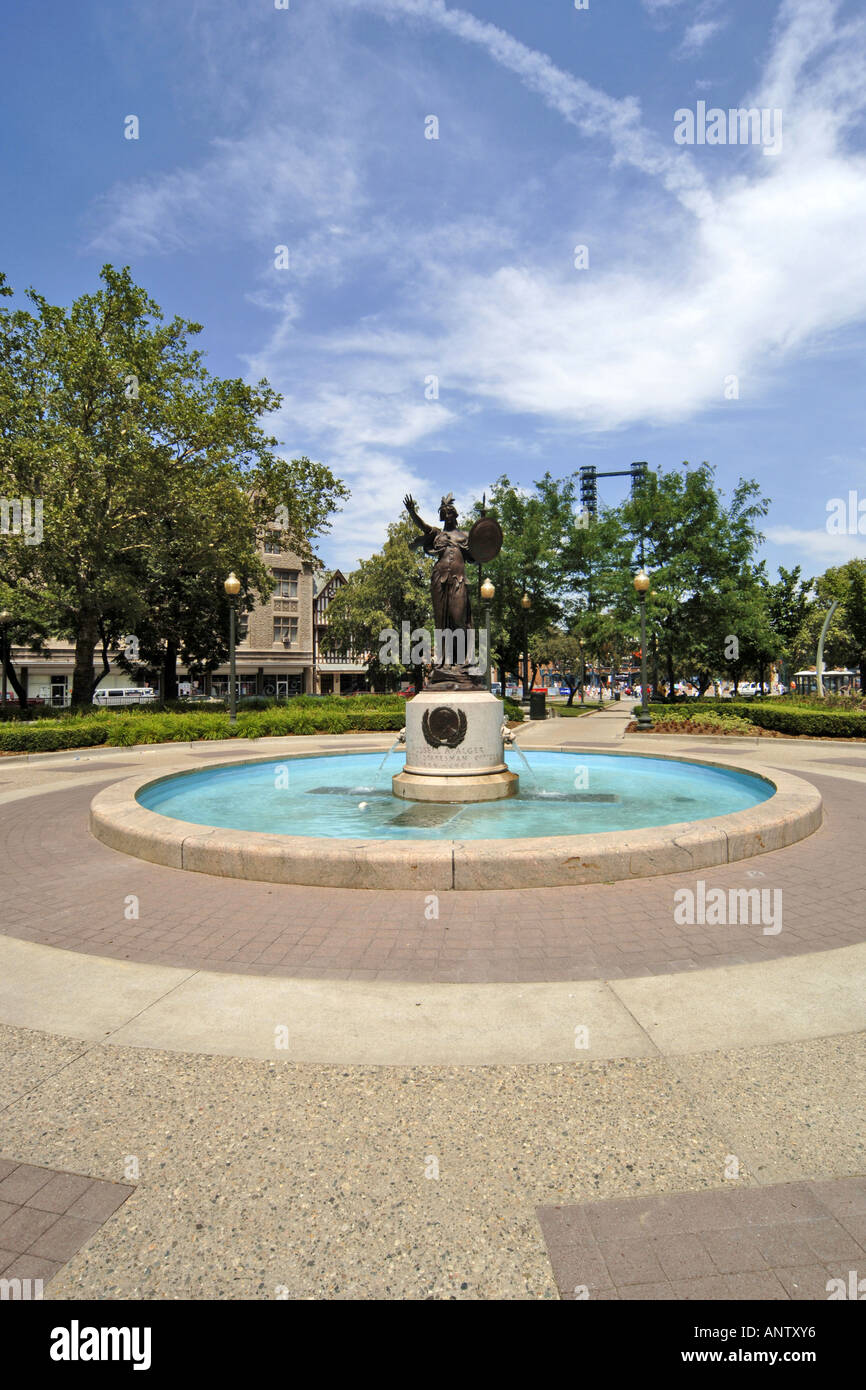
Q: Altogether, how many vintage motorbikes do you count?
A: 0